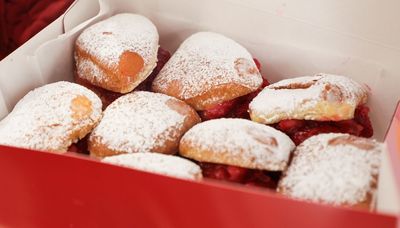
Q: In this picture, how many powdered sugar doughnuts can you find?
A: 8